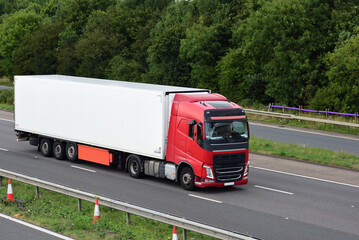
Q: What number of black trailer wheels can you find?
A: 3